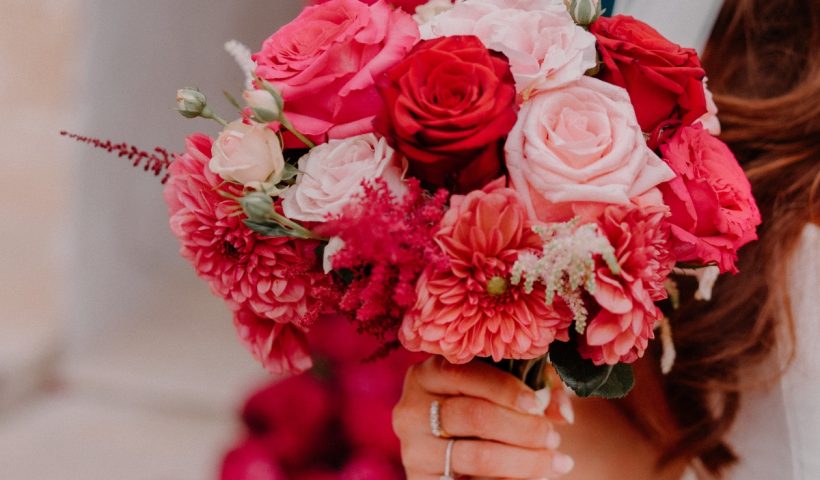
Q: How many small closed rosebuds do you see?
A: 4